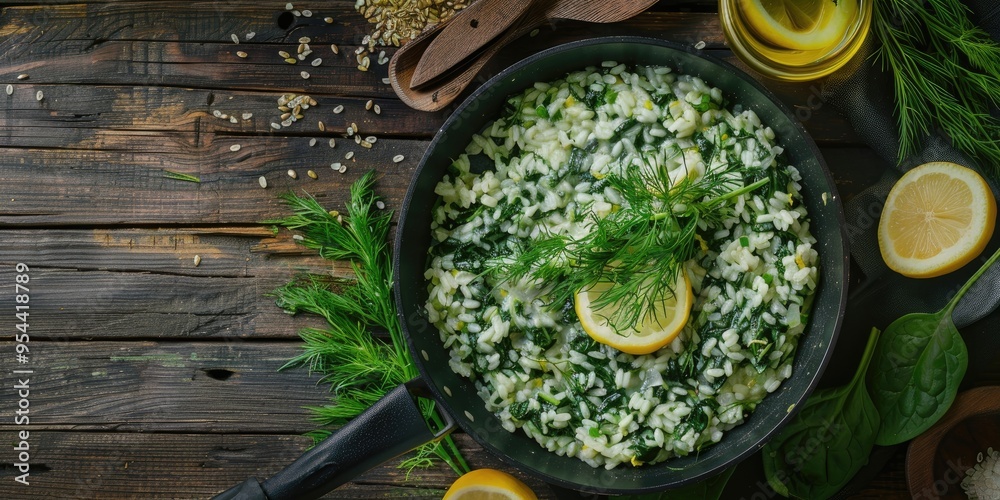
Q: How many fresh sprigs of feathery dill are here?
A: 3